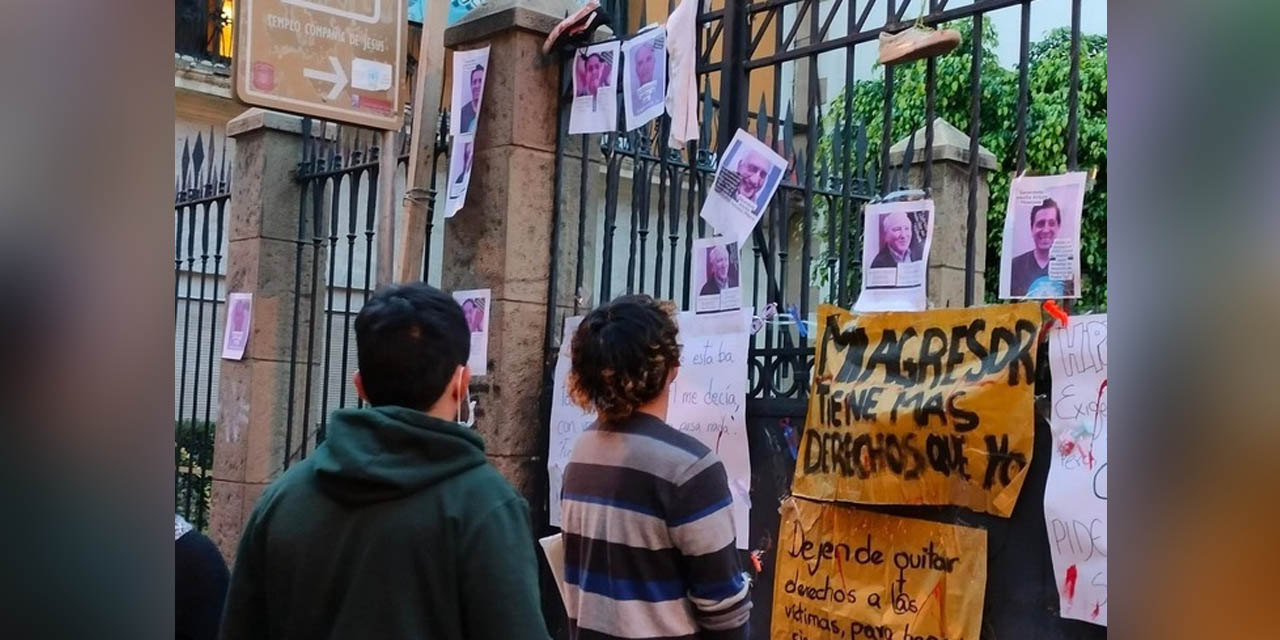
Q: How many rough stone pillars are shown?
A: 3